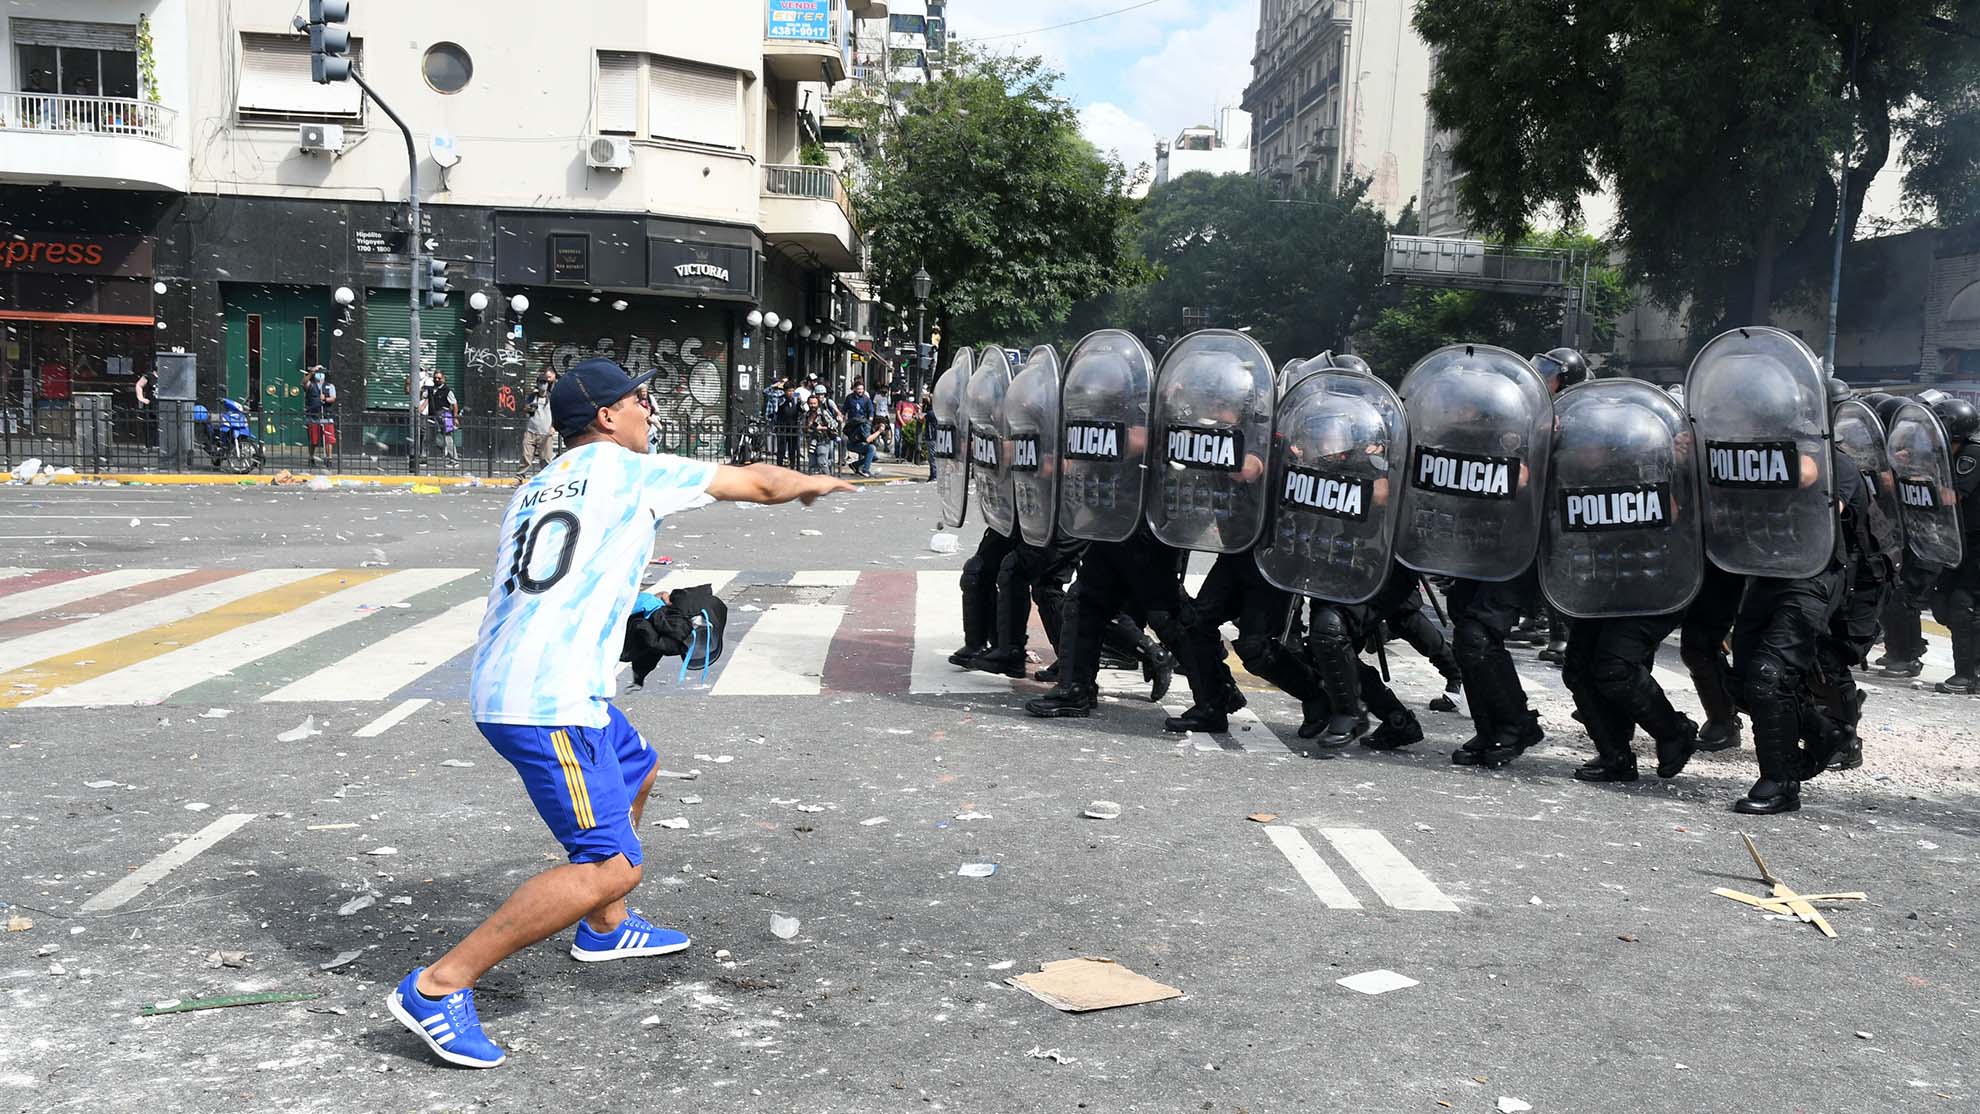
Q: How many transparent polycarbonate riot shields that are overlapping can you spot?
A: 11